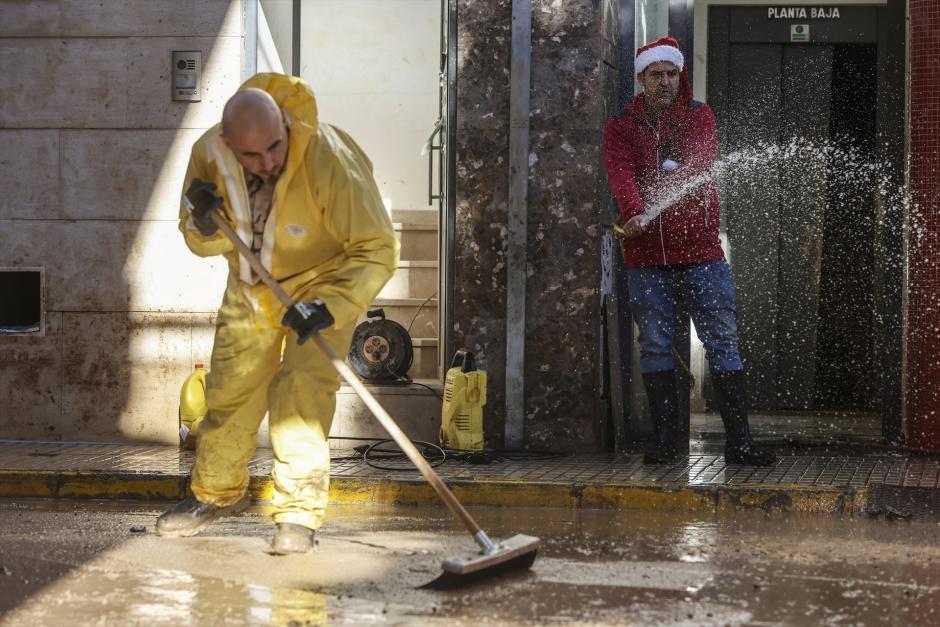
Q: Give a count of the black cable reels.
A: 1